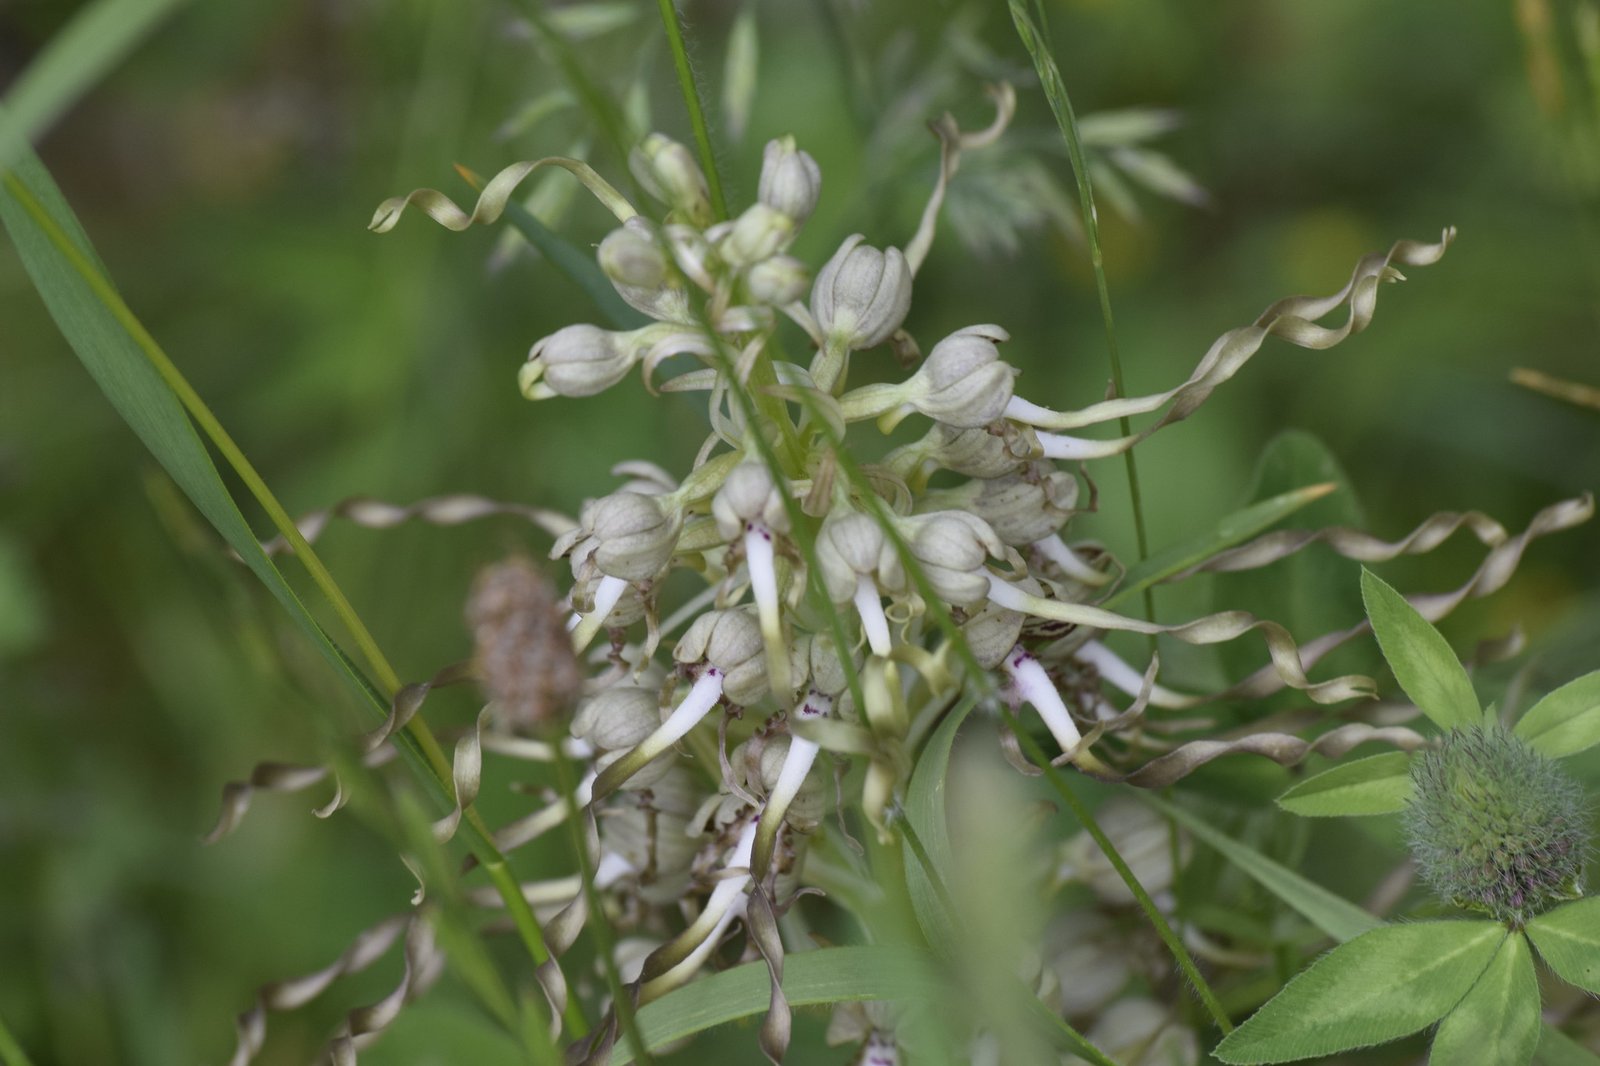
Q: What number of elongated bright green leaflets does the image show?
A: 6